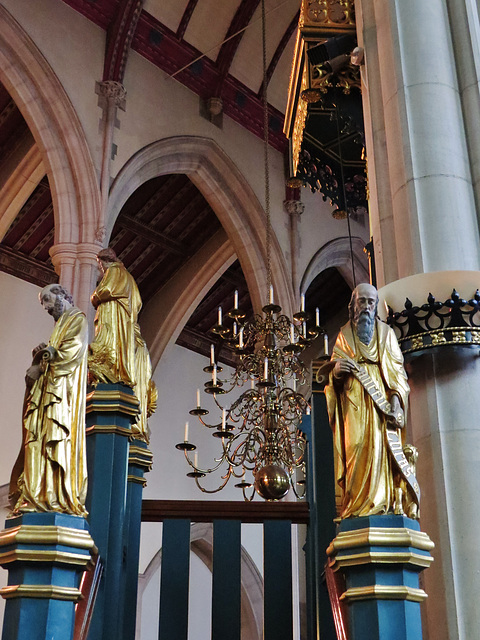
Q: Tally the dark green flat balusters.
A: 3